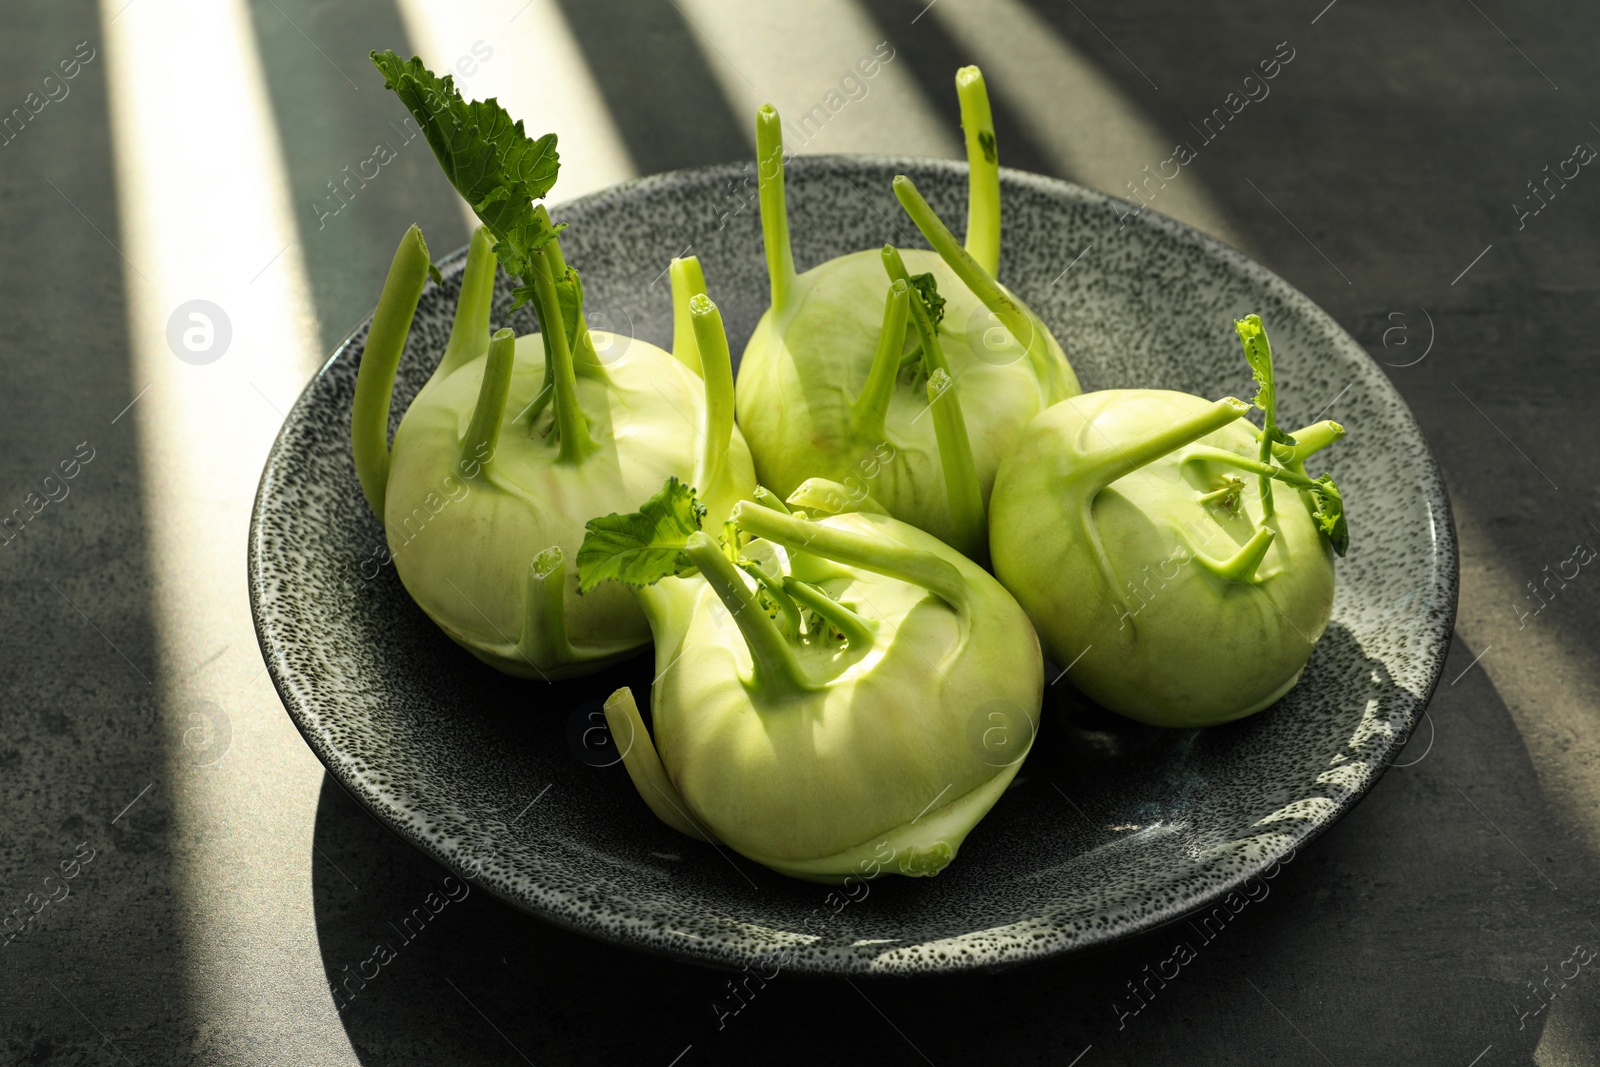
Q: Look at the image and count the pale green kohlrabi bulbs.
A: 4